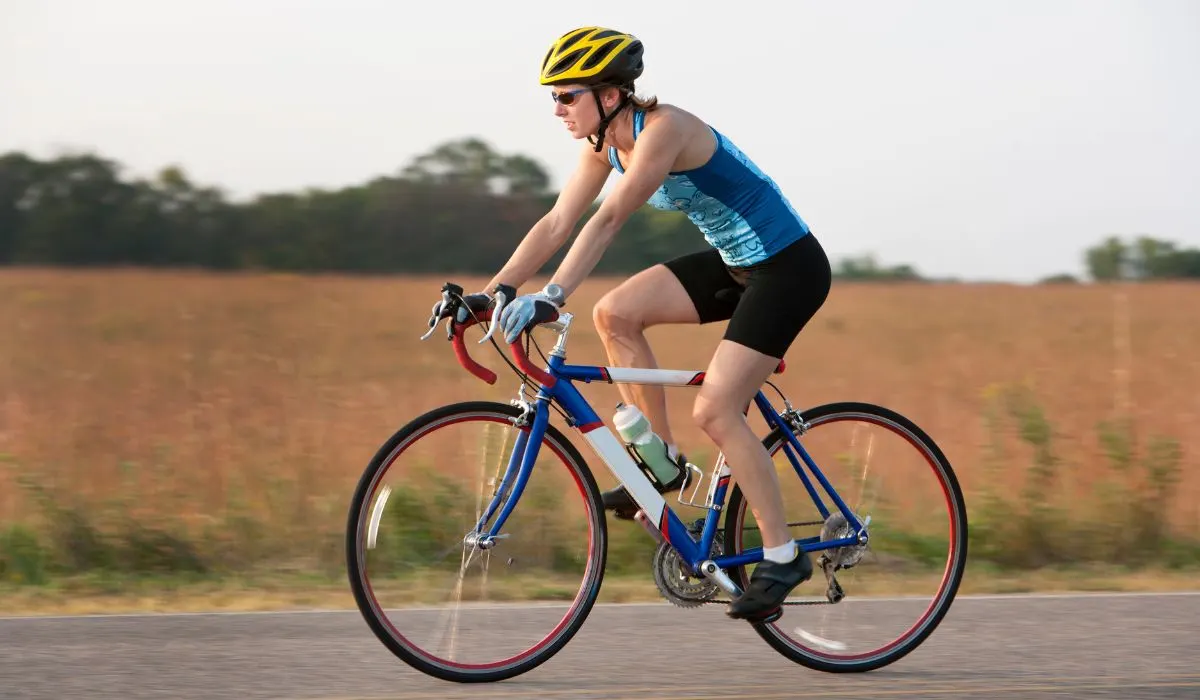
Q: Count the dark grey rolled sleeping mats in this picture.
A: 0